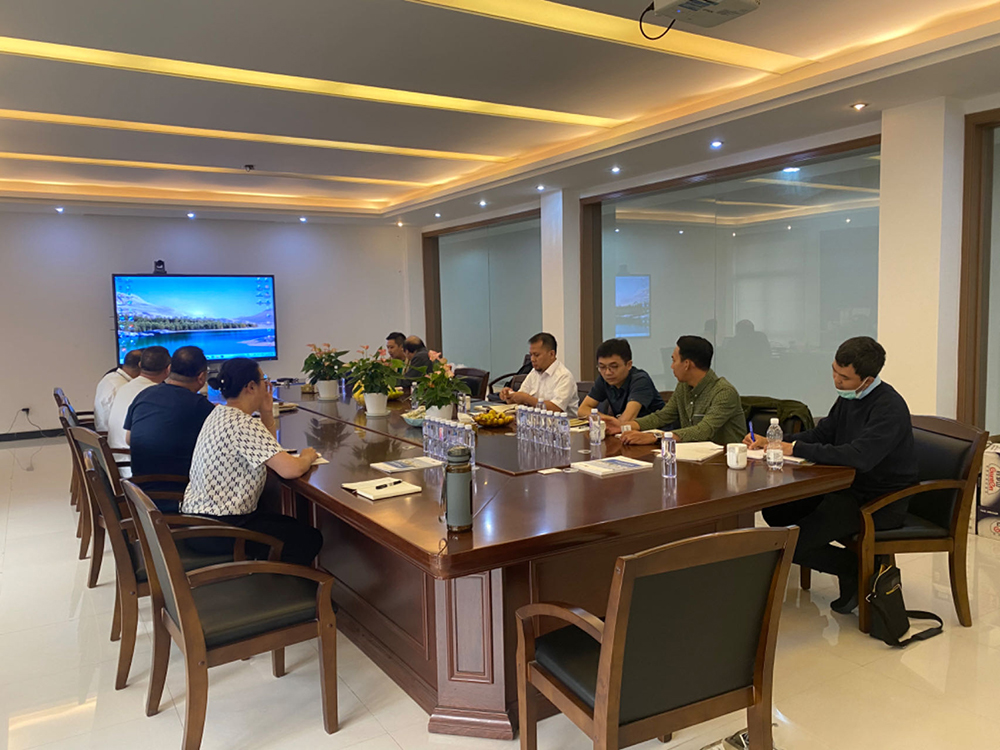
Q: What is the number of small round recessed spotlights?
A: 10